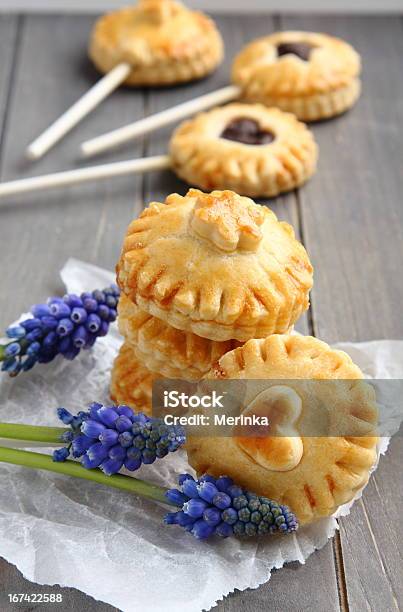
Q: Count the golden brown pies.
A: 7